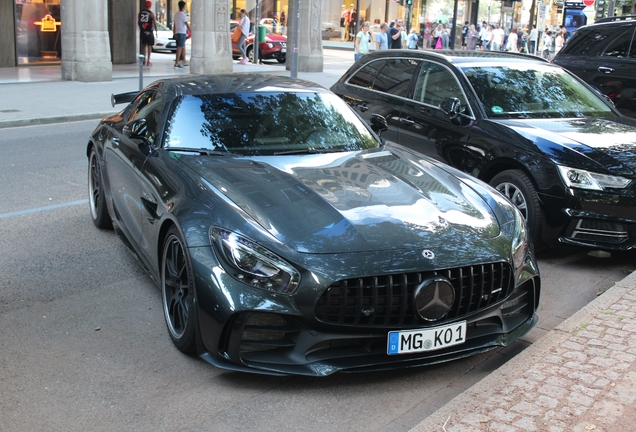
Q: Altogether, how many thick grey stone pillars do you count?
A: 3